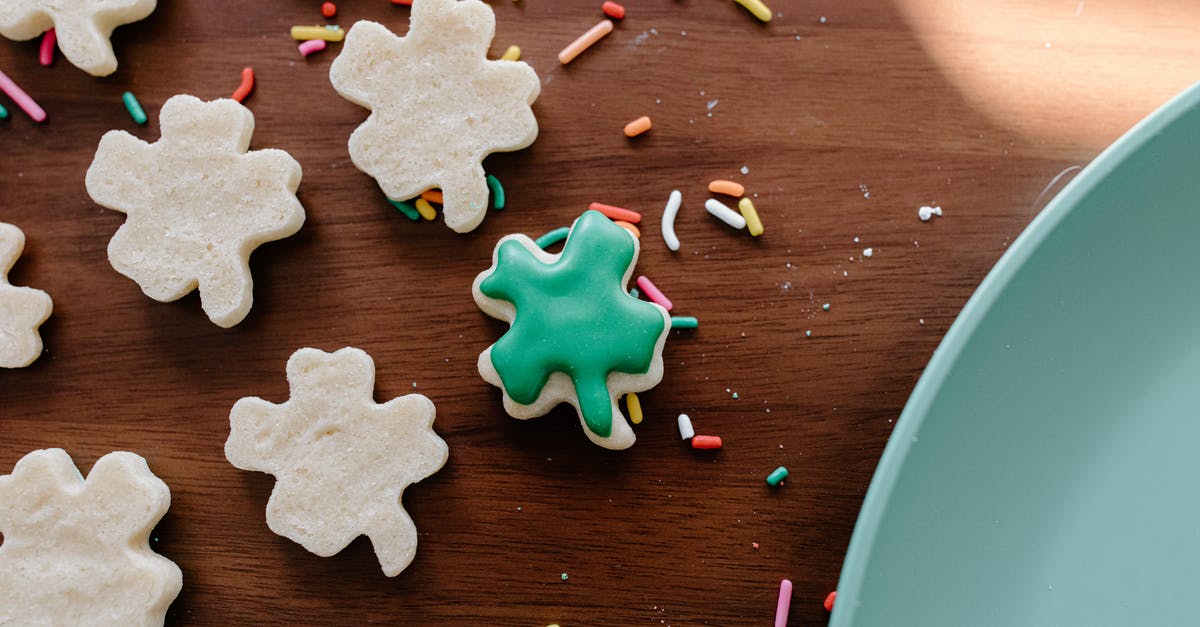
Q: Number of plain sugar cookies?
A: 6